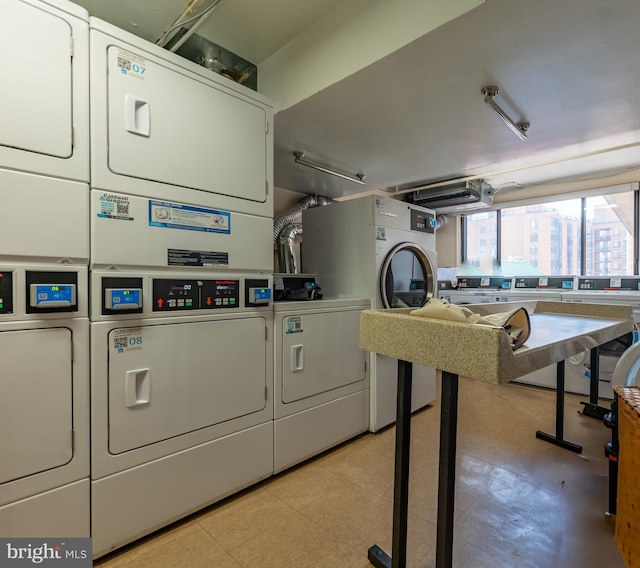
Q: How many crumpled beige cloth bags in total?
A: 1